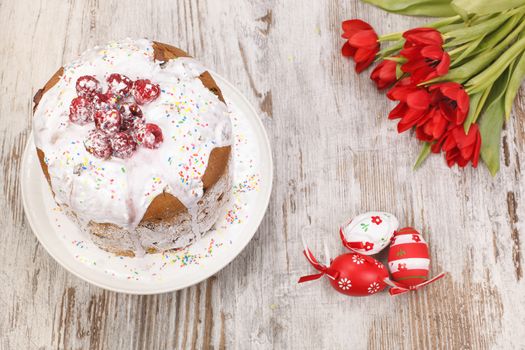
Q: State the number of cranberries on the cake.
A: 10